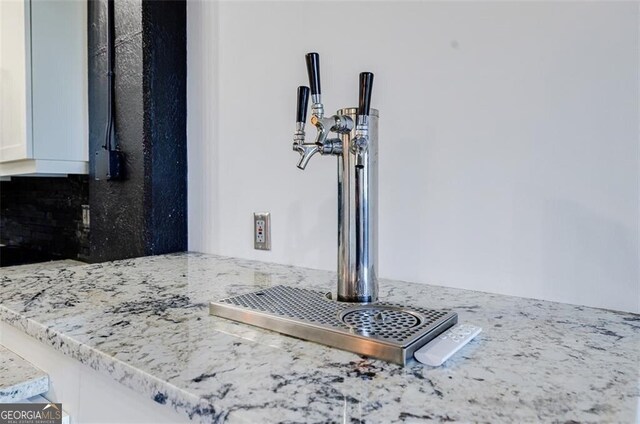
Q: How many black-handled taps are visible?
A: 3